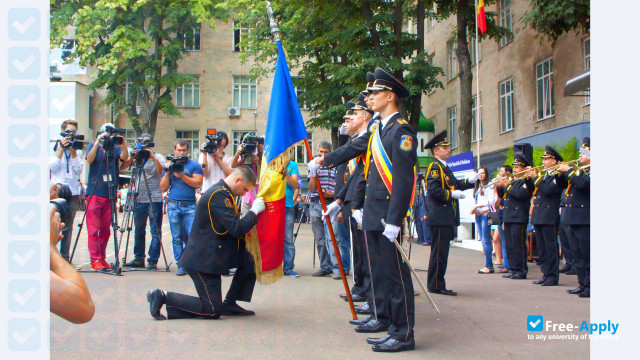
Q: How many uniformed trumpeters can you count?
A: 3